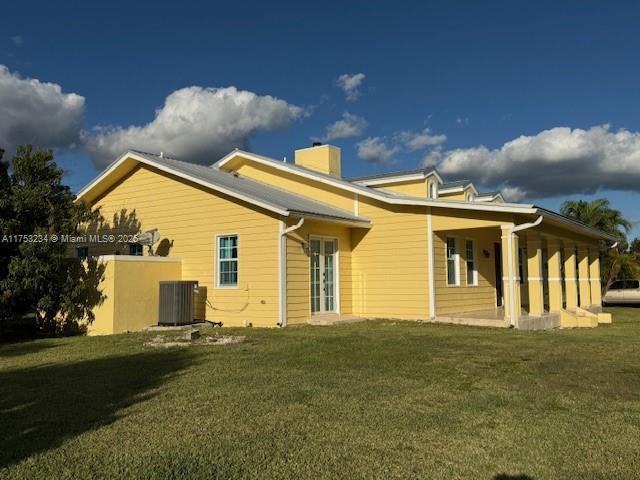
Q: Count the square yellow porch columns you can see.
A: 6